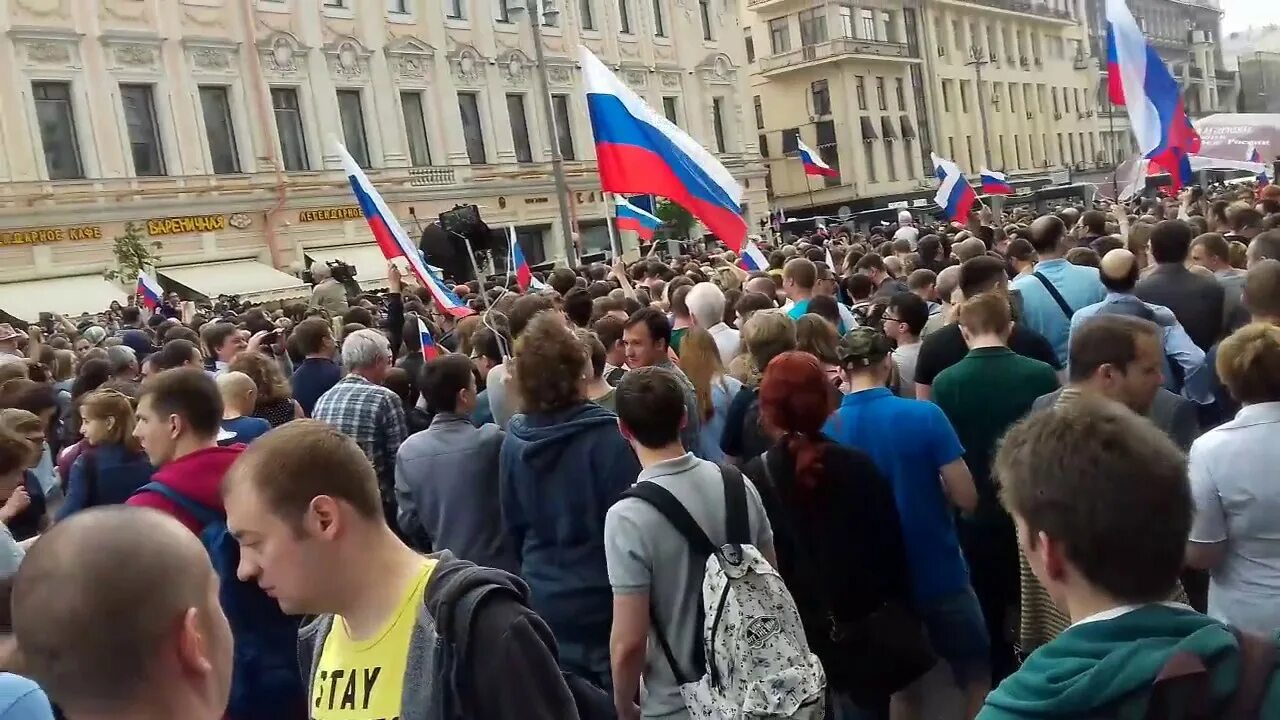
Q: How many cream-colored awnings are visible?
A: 3